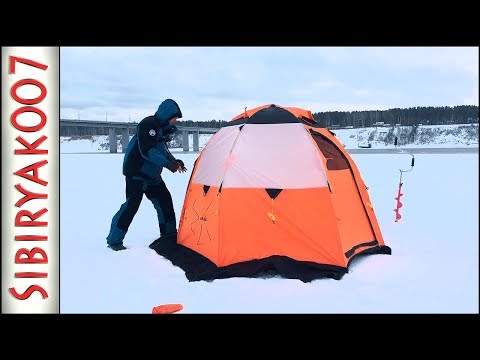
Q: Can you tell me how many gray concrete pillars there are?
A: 4